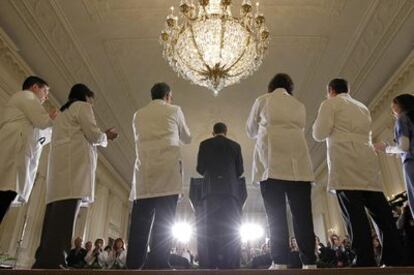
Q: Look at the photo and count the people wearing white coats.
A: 5